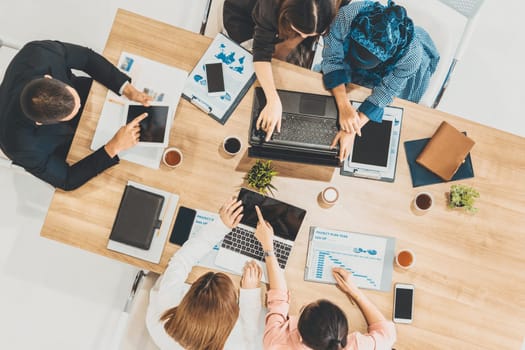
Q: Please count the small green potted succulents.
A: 2